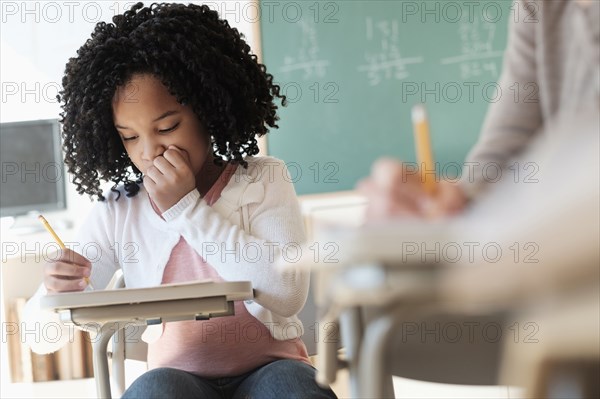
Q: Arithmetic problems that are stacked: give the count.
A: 3